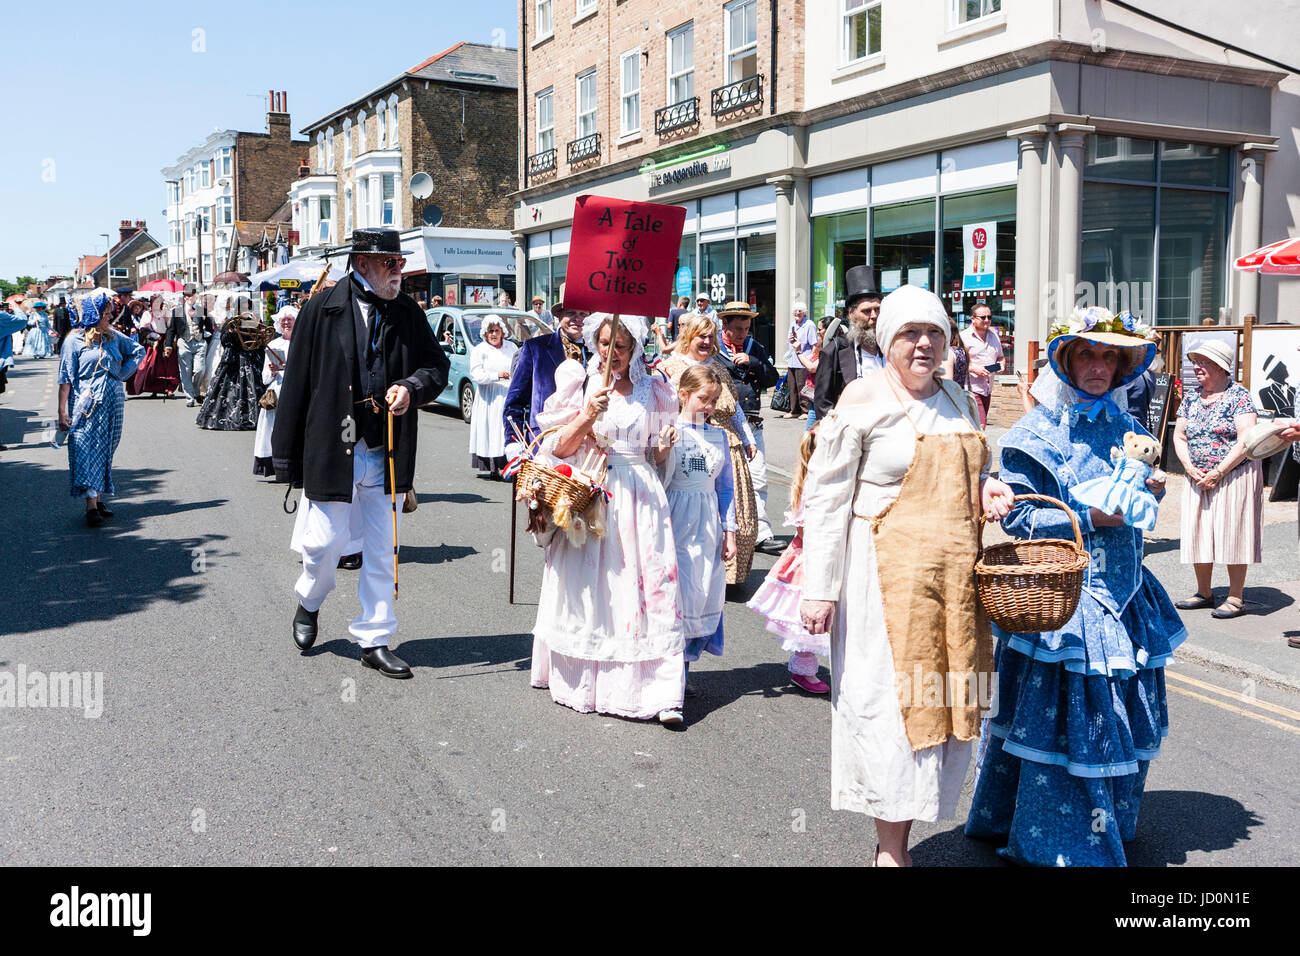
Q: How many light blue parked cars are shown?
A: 1